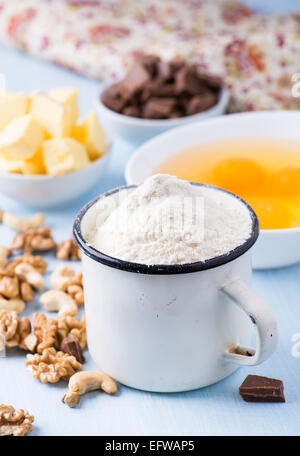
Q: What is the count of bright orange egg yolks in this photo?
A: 3